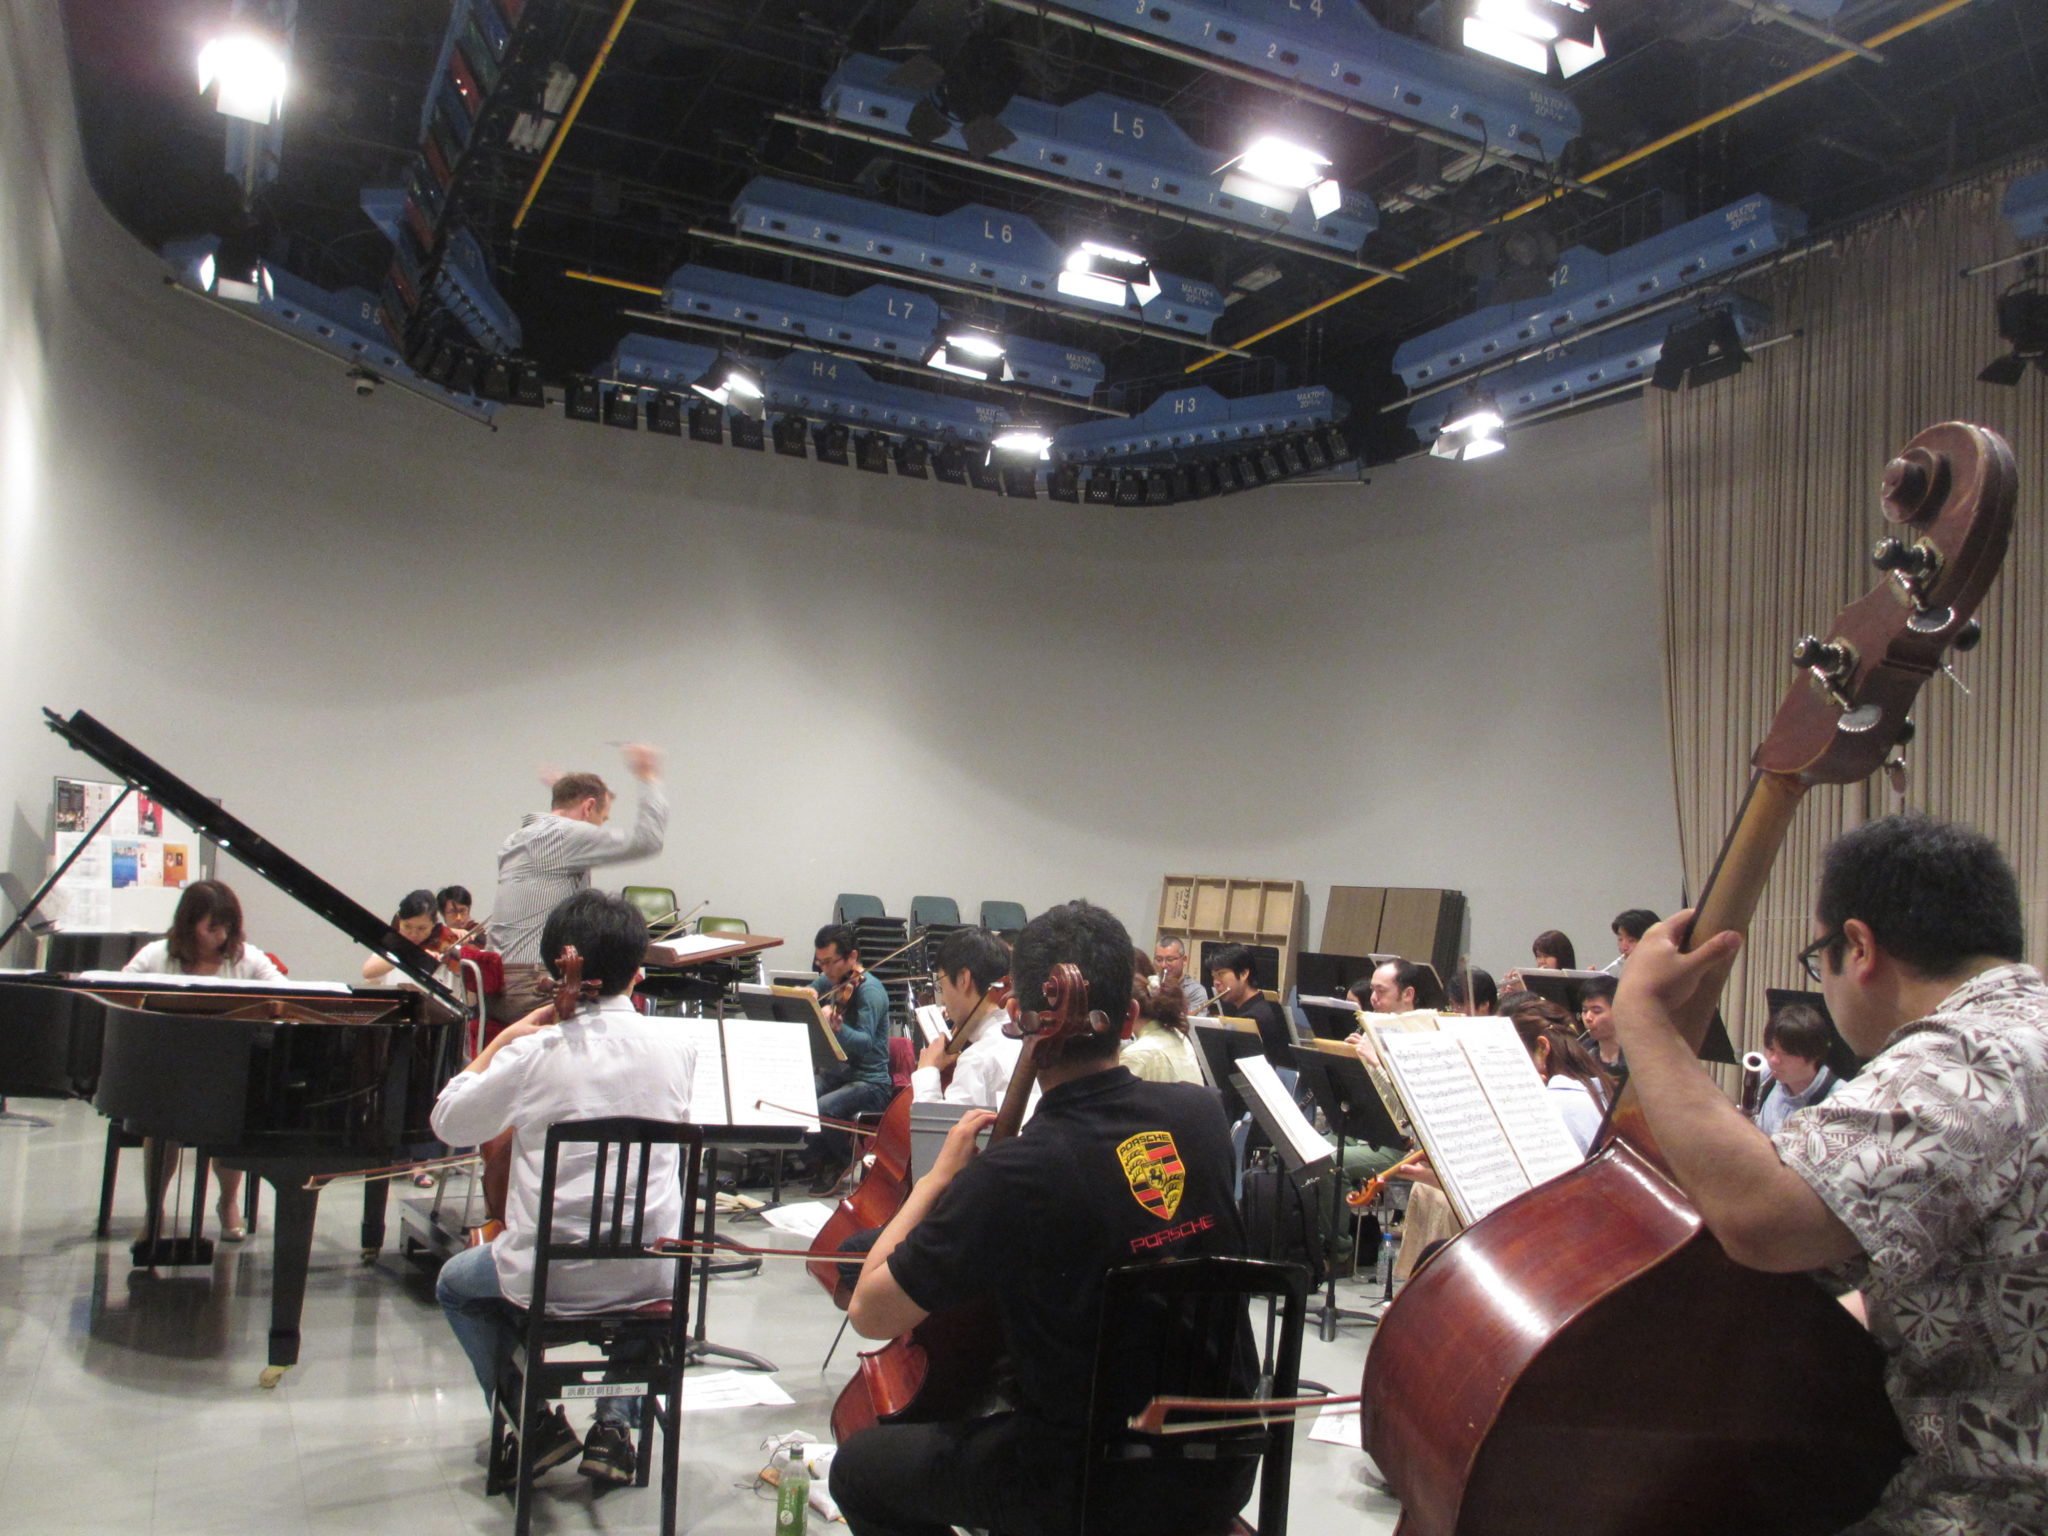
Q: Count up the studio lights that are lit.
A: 9